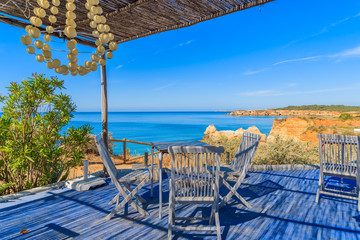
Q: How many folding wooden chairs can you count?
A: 4